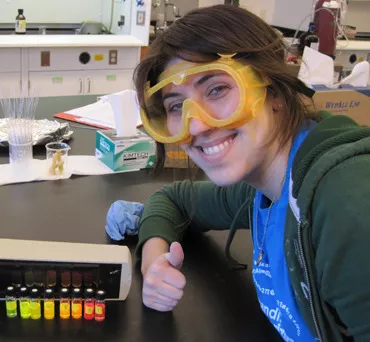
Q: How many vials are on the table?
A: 8